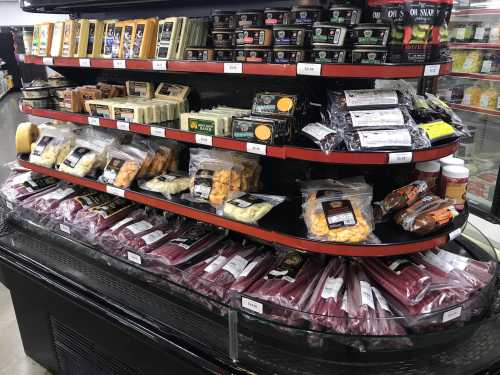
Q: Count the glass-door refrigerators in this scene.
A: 1